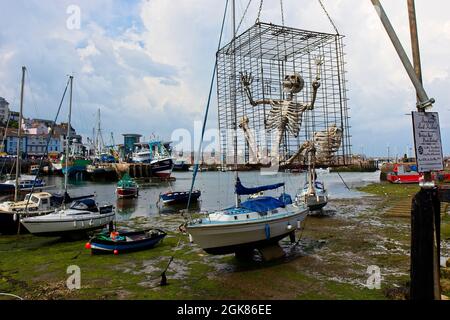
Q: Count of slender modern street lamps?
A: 0